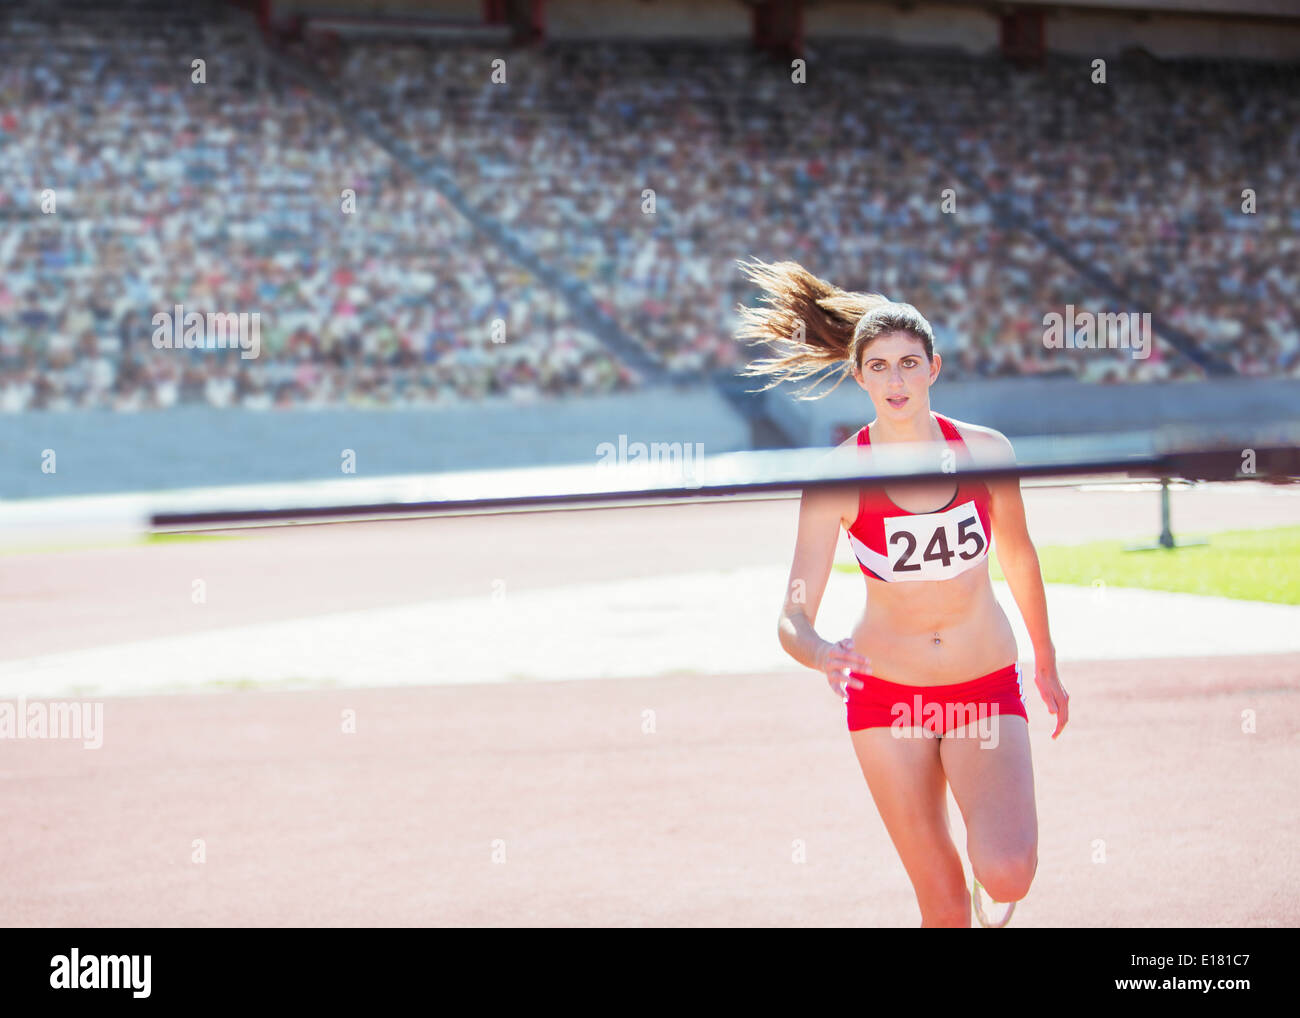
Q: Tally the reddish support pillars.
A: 4